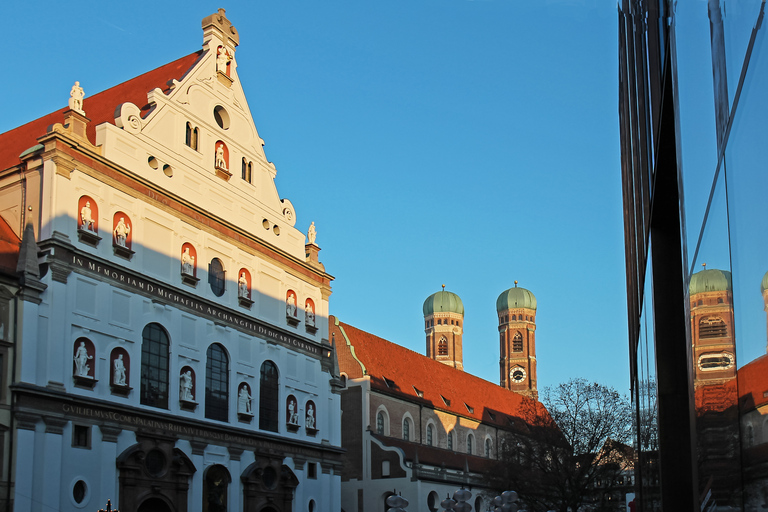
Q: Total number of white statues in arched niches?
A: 14